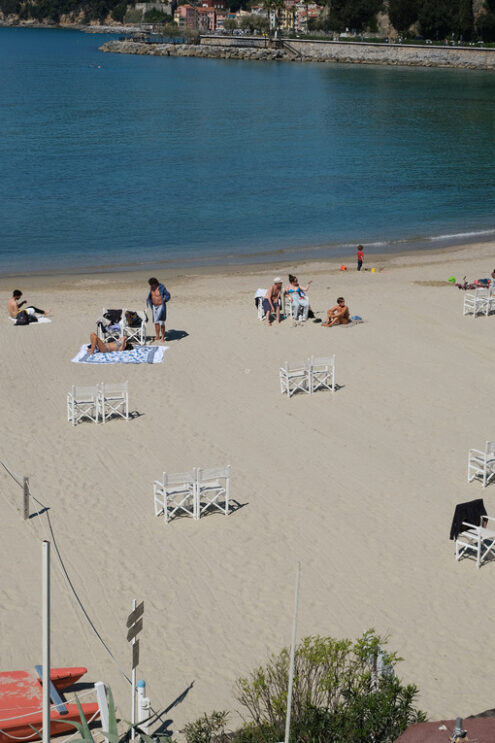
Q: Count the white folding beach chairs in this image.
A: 14